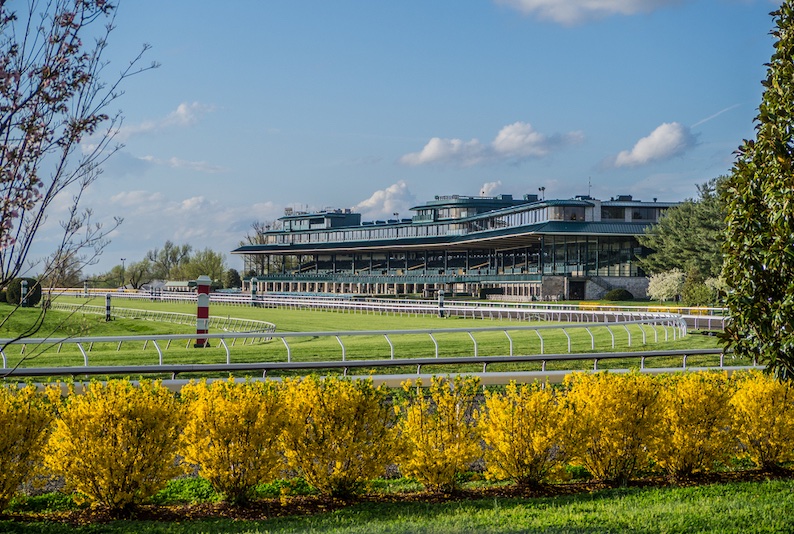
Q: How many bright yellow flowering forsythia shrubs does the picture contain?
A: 9